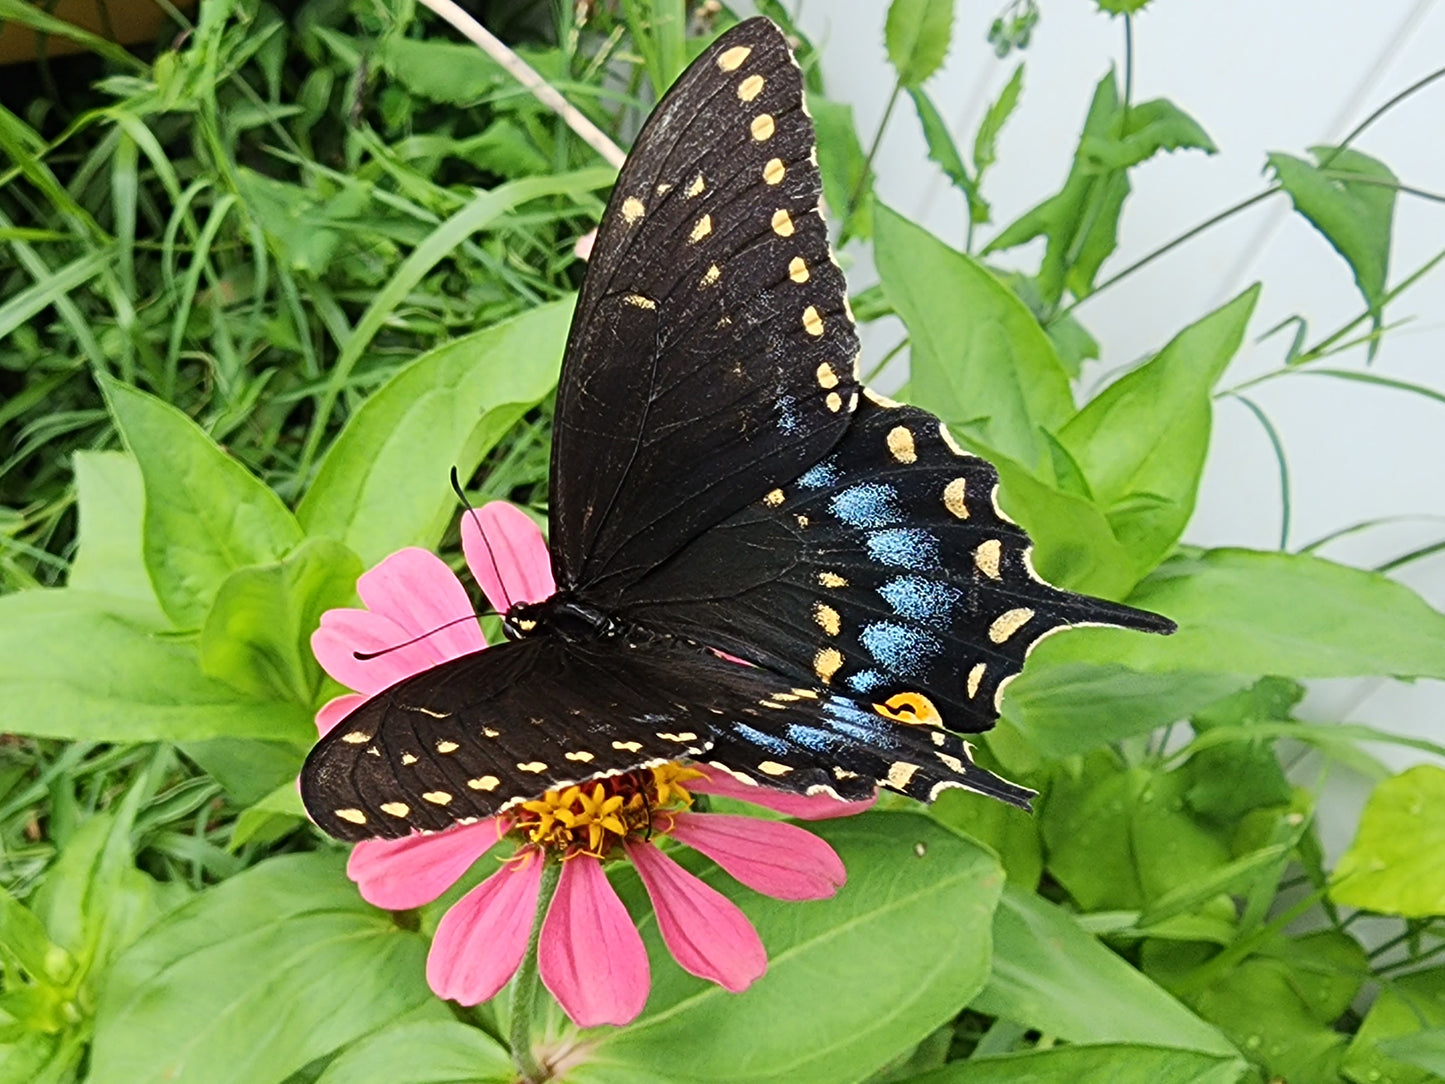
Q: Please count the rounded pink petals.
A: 10